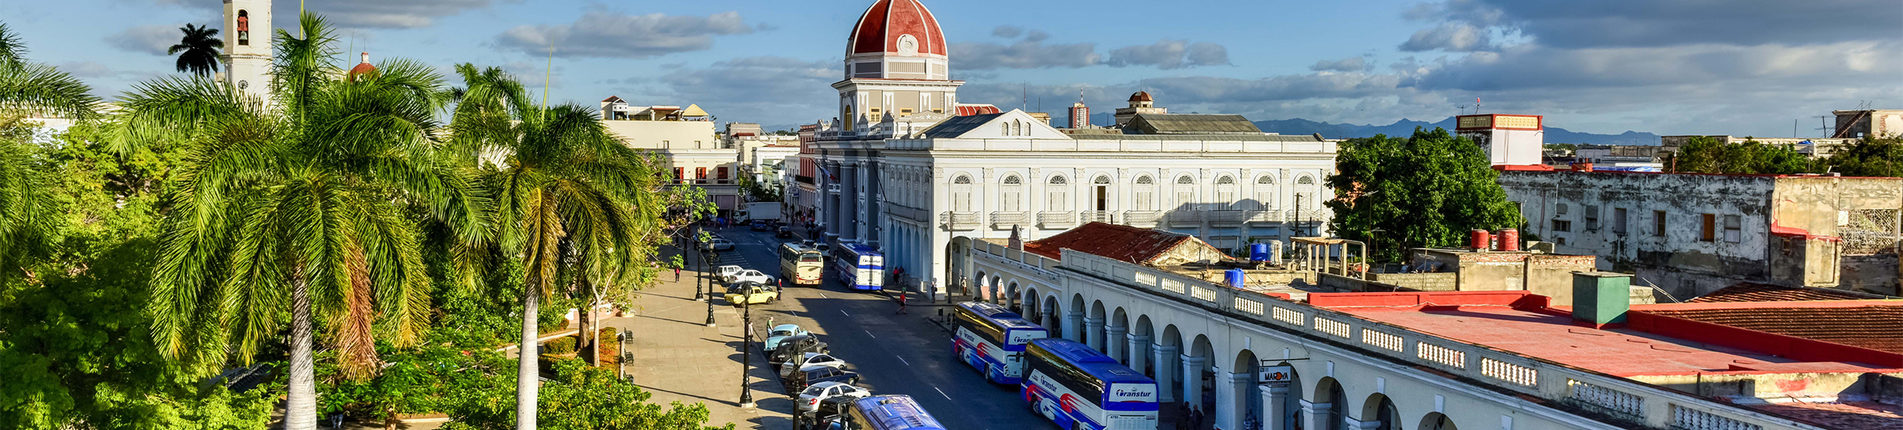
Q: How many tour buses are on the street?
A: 5